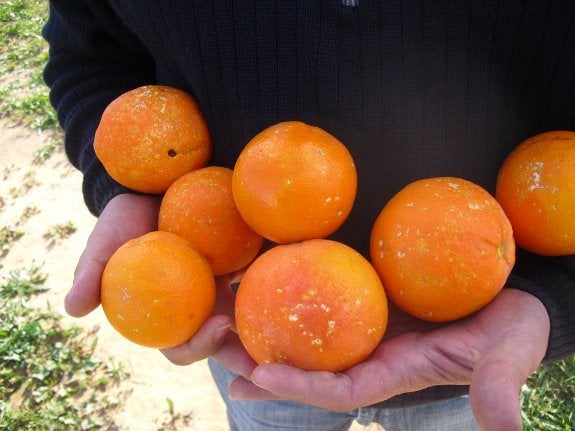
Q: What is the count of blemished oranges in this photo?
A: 7